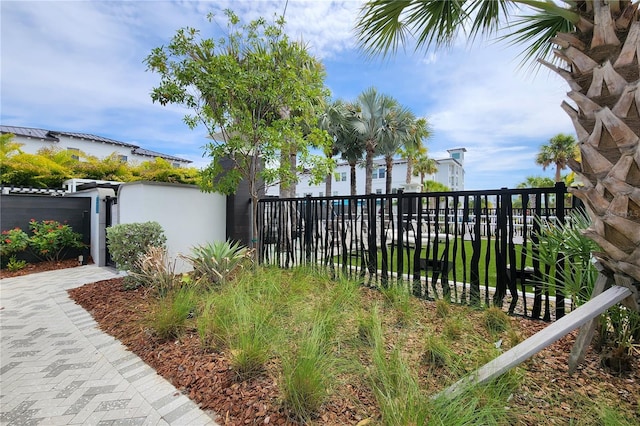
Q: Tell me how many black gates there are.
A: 1